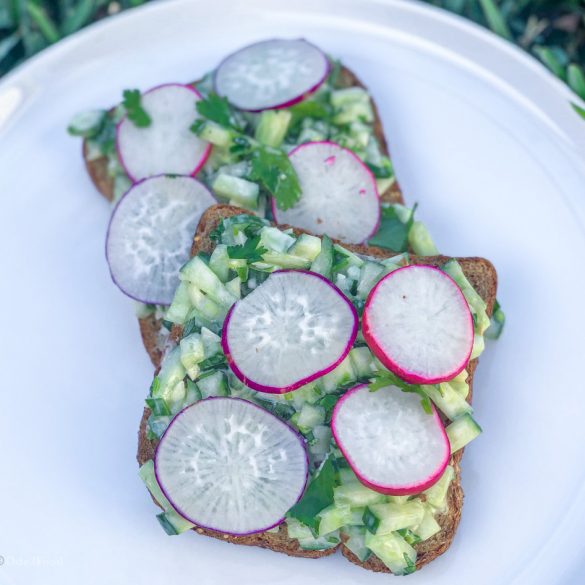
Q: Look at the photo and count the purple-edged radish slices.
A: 4